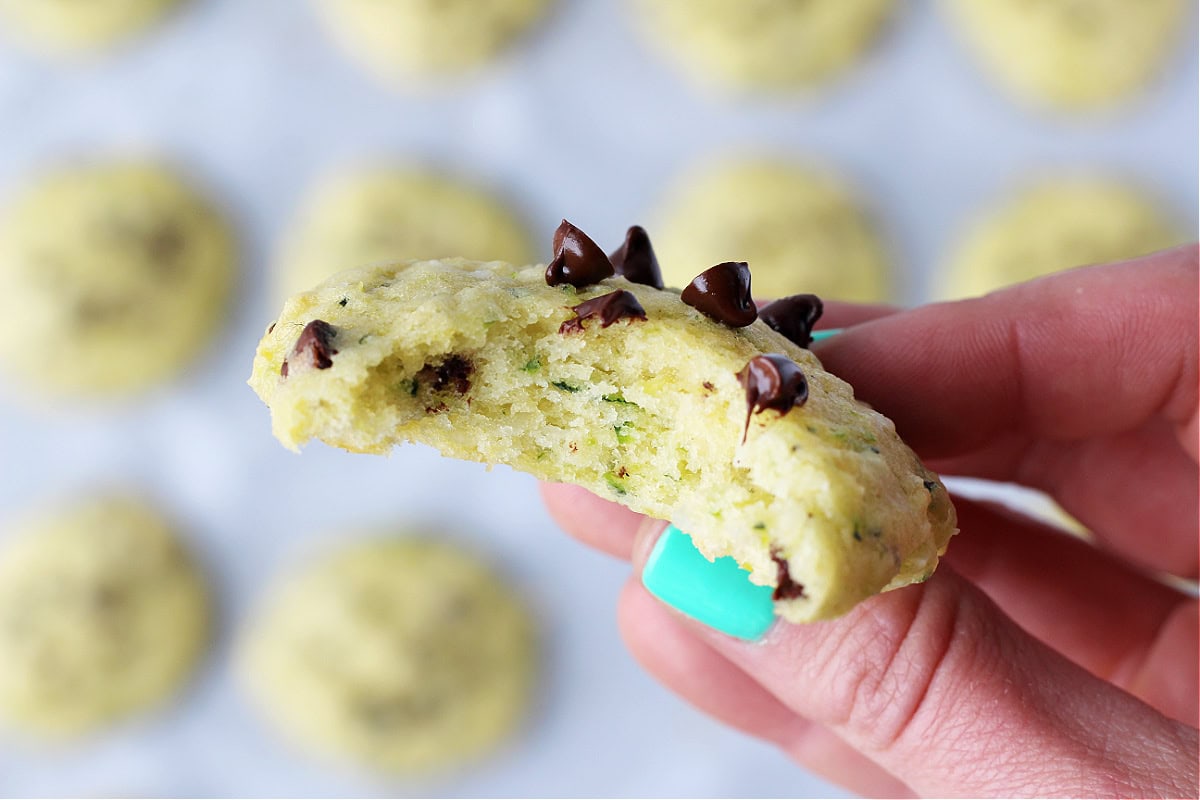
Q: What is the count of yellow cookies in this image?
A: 11